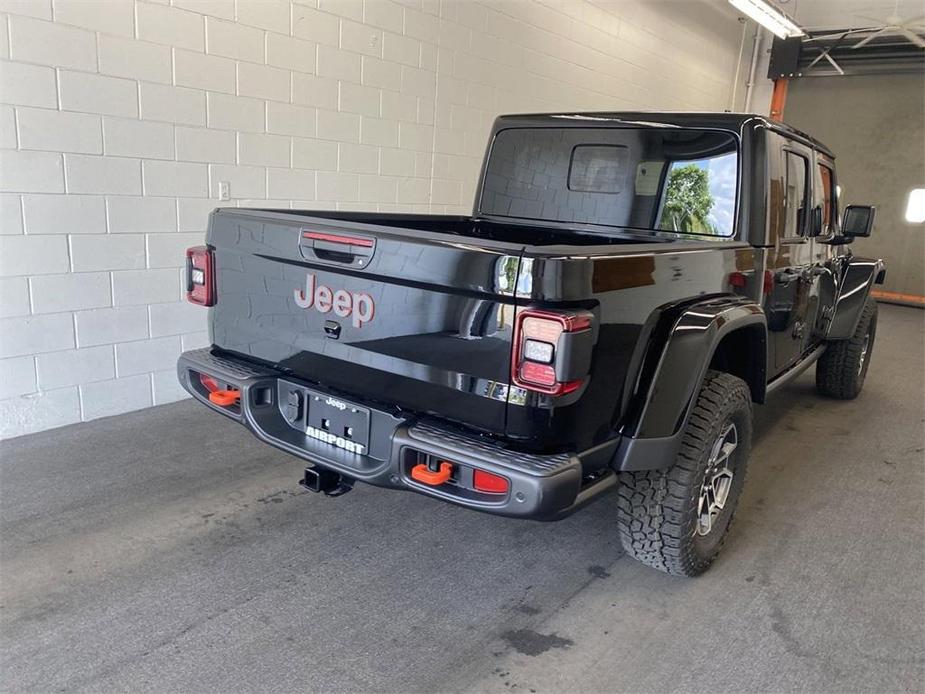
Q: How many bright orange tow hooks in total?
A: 2